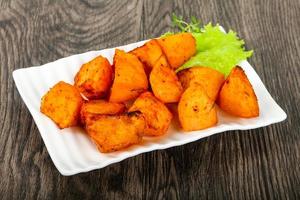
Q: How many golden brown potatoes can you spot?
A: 12